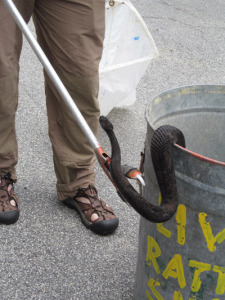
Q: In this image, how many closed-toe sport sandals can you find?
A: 2